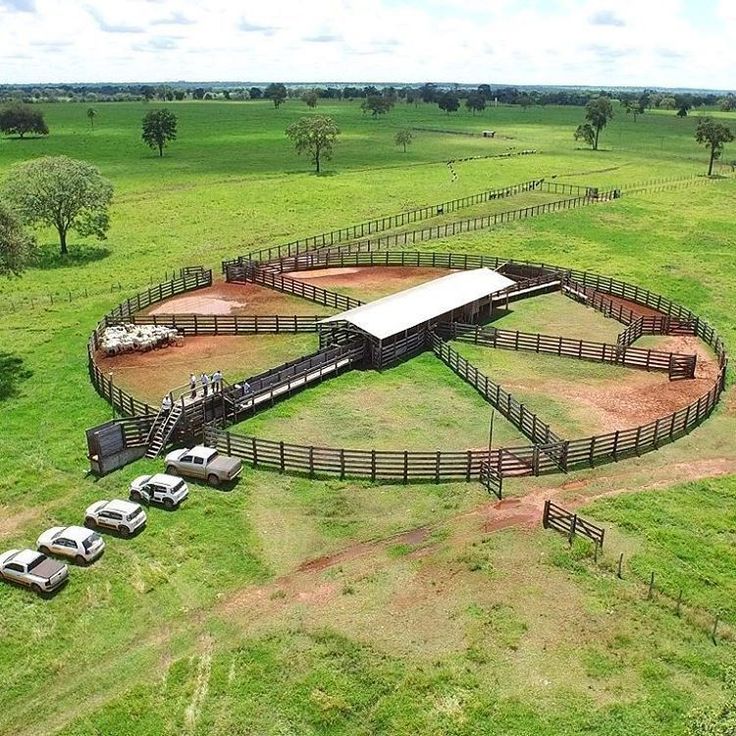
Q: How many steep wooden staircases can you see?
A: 1